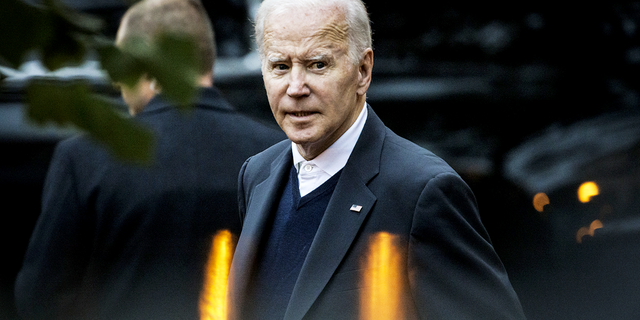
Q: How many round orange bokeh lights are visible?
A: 4